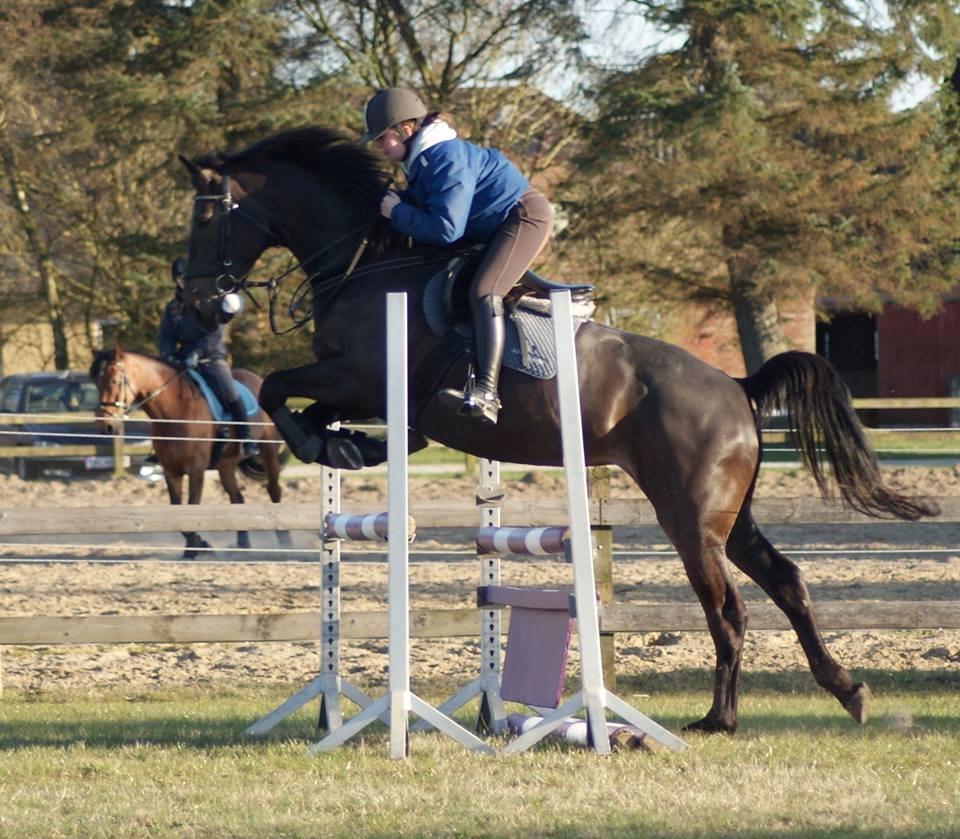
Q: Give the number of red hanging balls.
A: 0